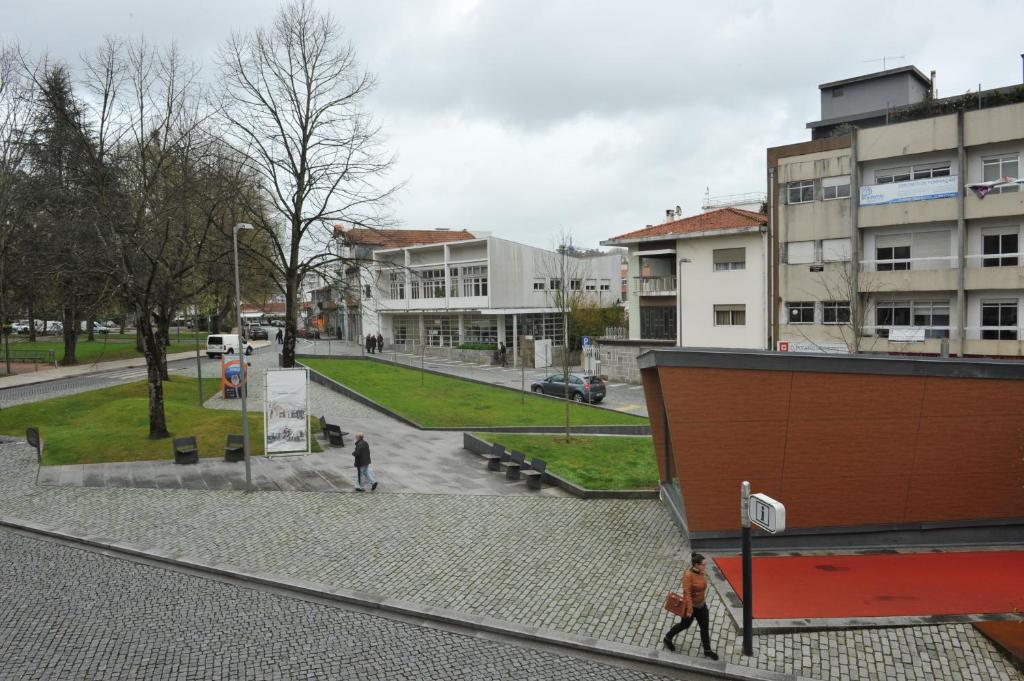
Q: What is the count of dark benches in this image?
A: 7